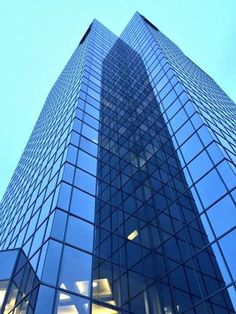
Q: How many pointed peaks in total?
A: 2